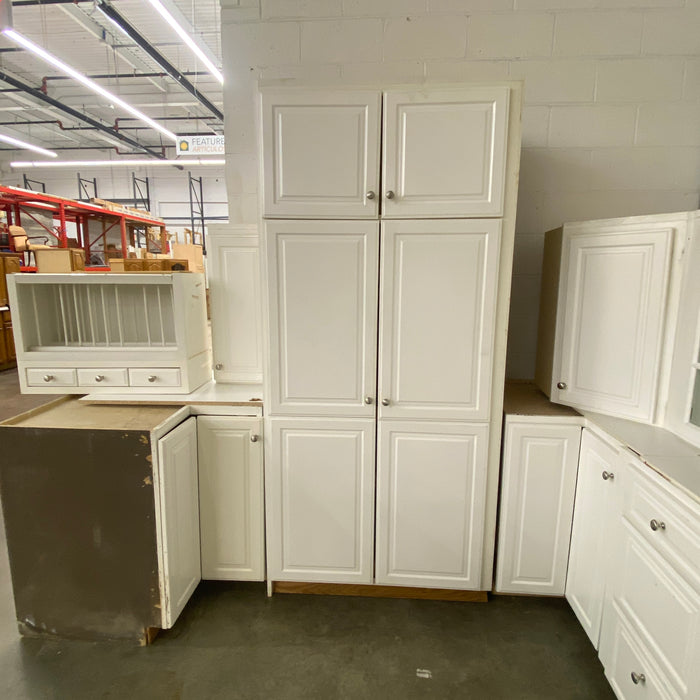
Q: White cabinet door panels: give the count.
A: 12